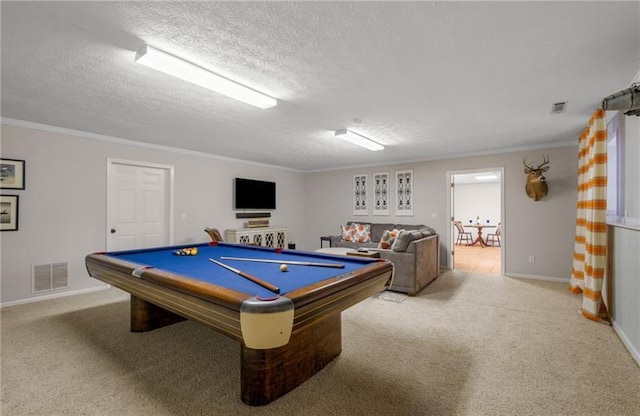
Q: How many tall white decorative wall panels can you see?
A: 3